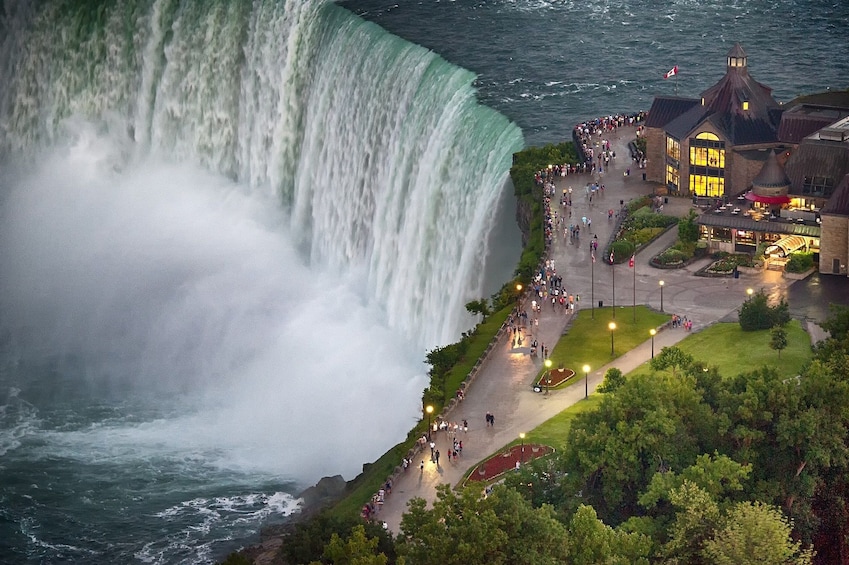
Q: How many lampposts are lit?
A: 9